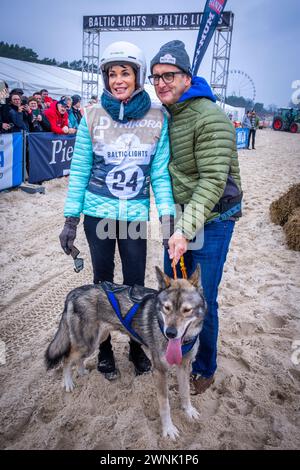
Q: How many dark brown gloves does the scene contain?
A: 2